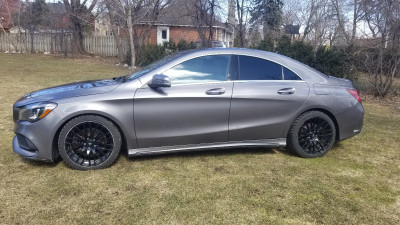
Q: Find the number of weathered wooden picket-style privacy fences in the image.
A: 1